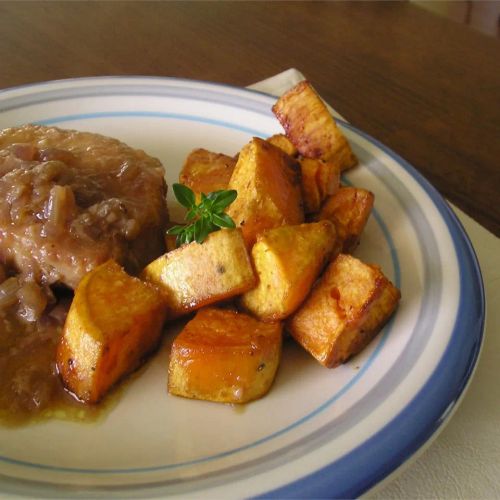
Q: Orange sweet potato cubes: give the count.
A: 11